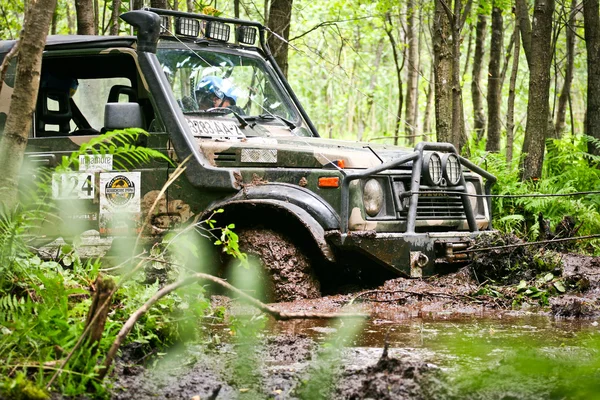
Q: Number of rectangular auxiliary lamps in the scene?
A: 4